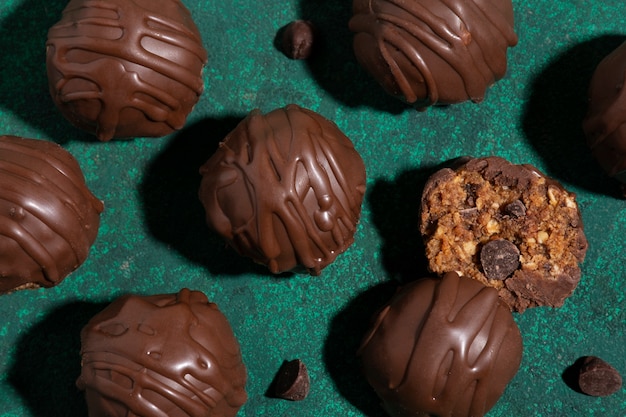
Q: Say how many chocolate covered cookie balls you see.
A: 8